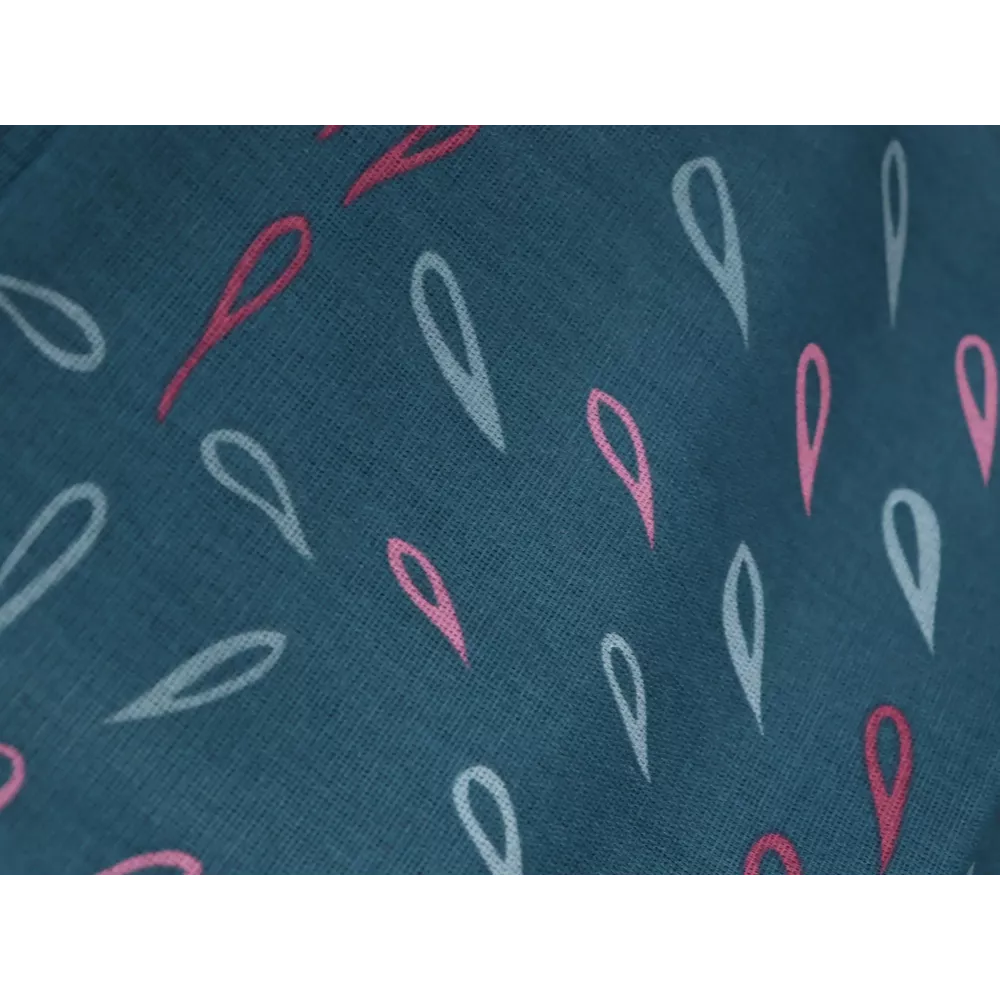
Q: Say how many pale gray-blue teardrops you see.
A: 11